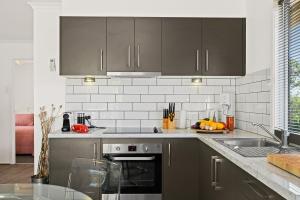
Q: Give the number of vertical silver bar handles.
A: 9